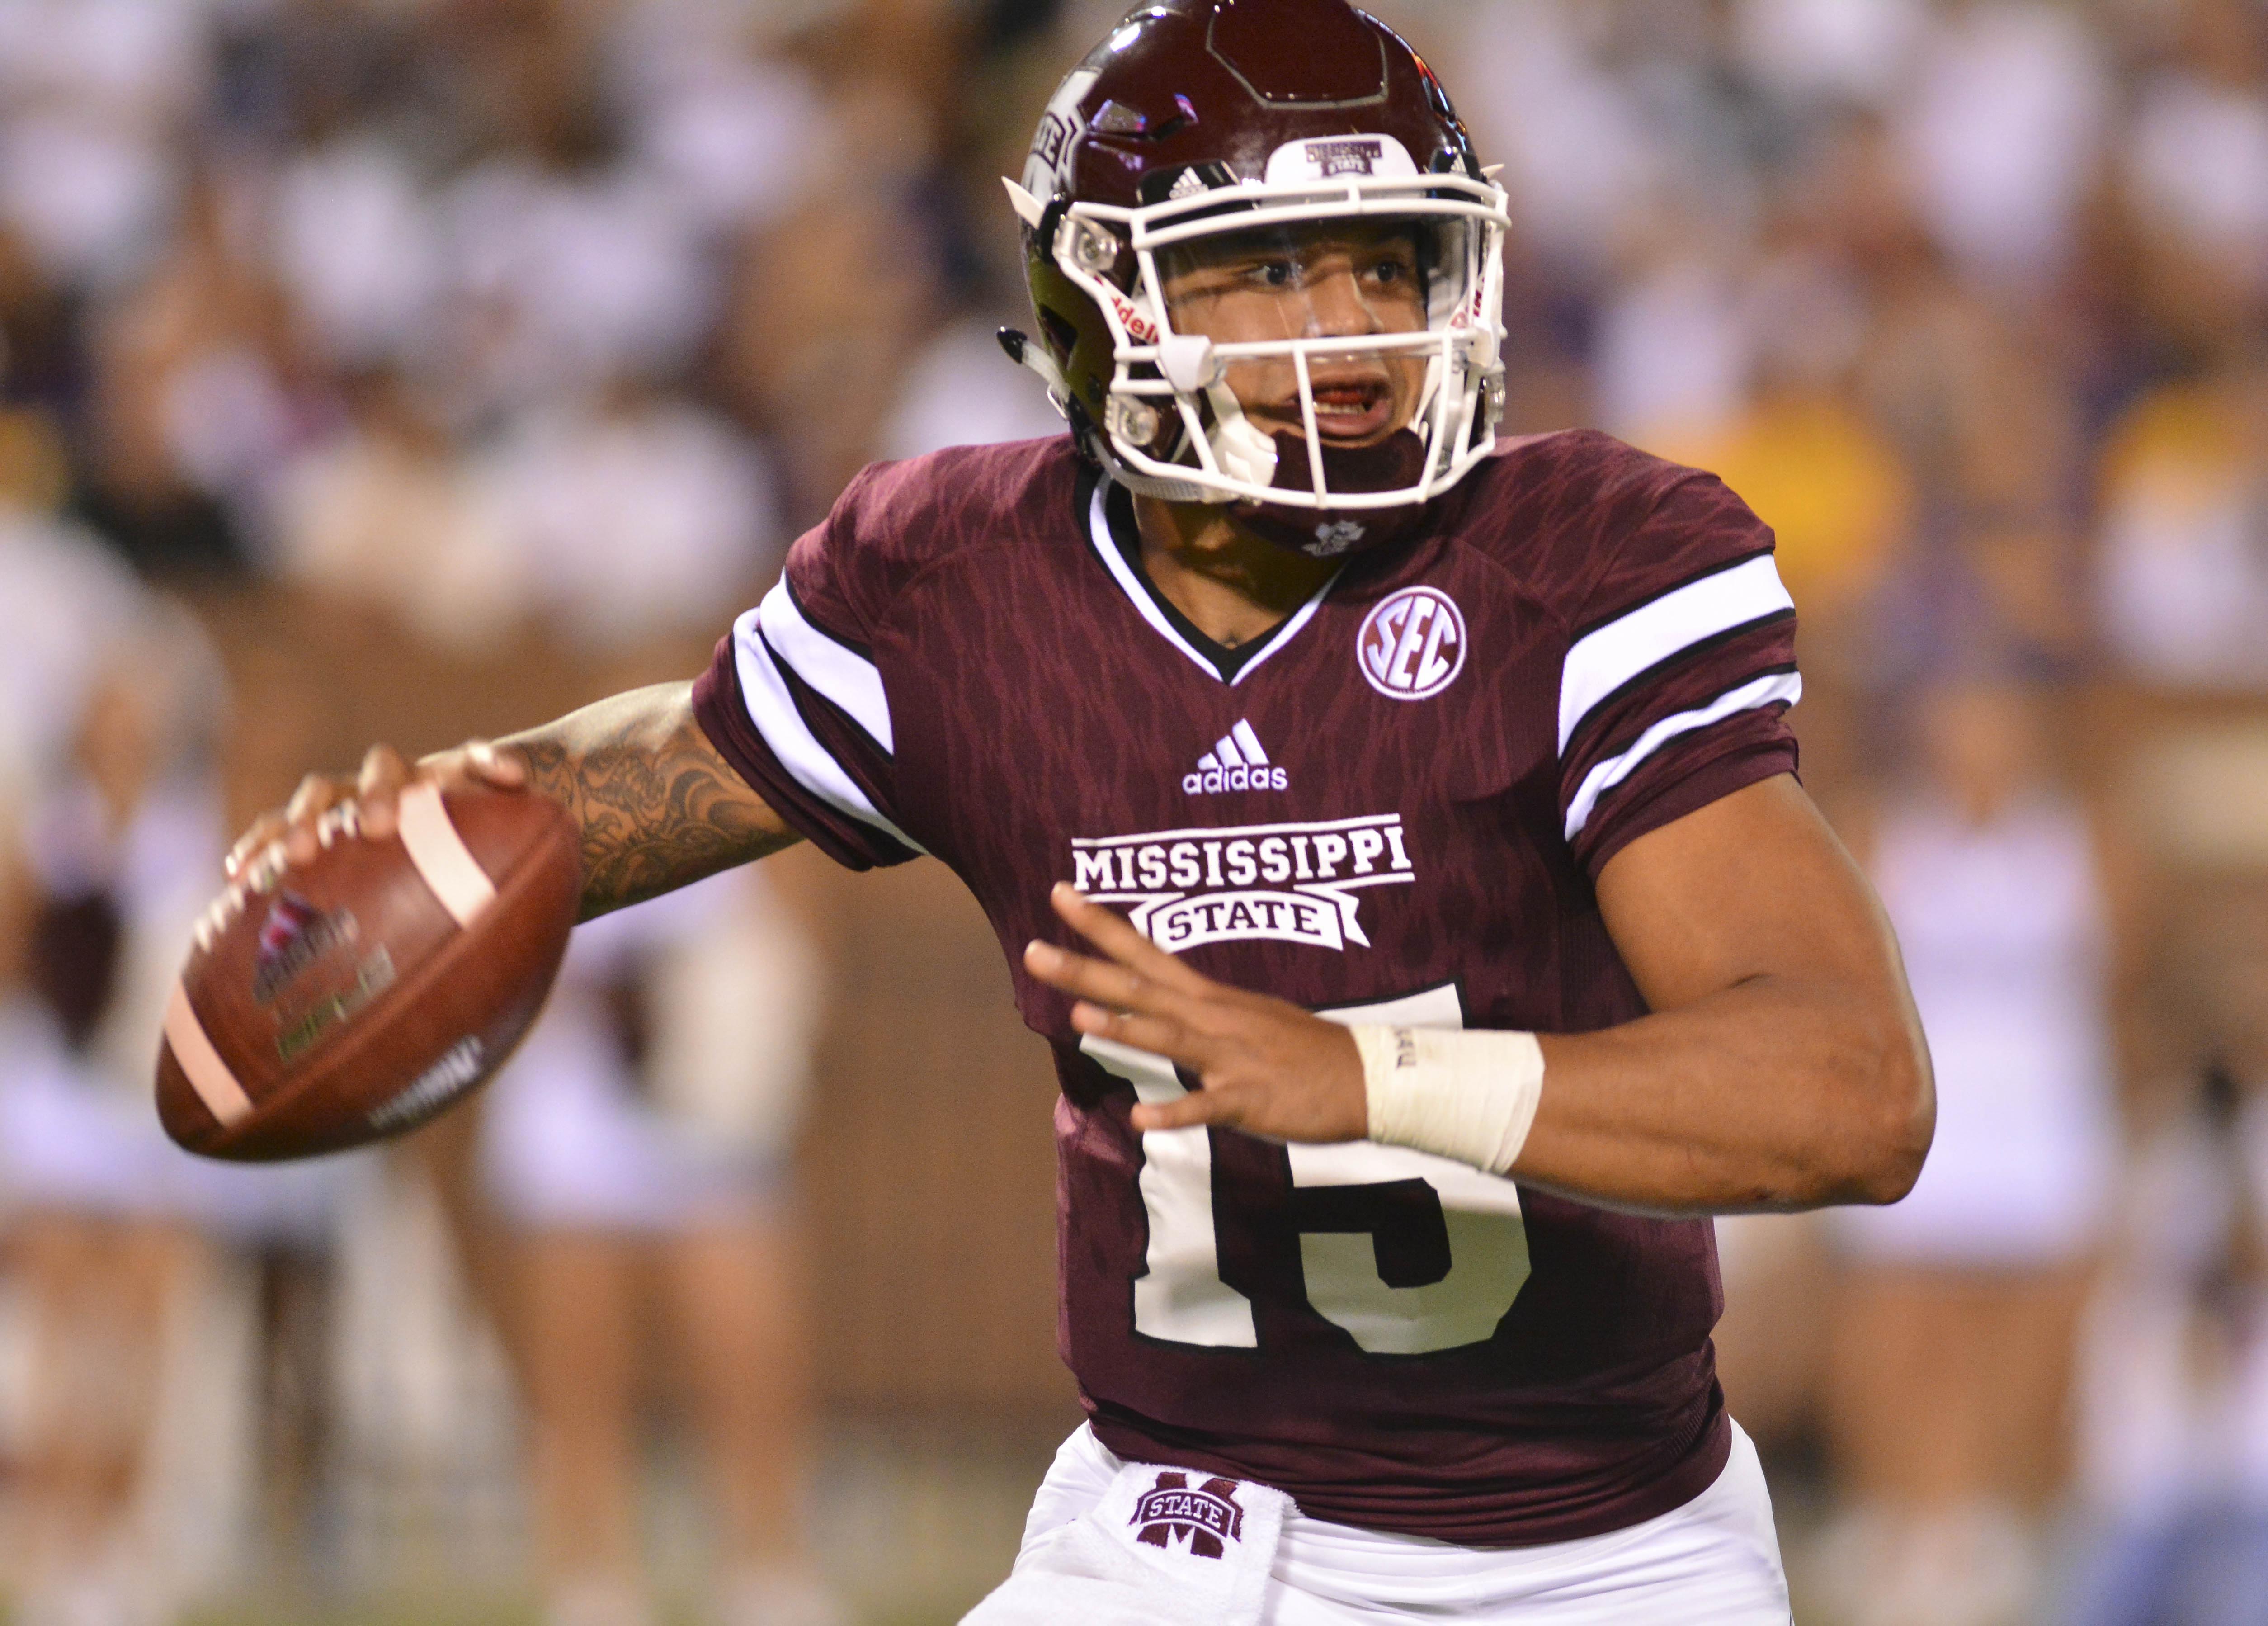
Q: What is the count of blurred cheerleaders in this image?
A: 3